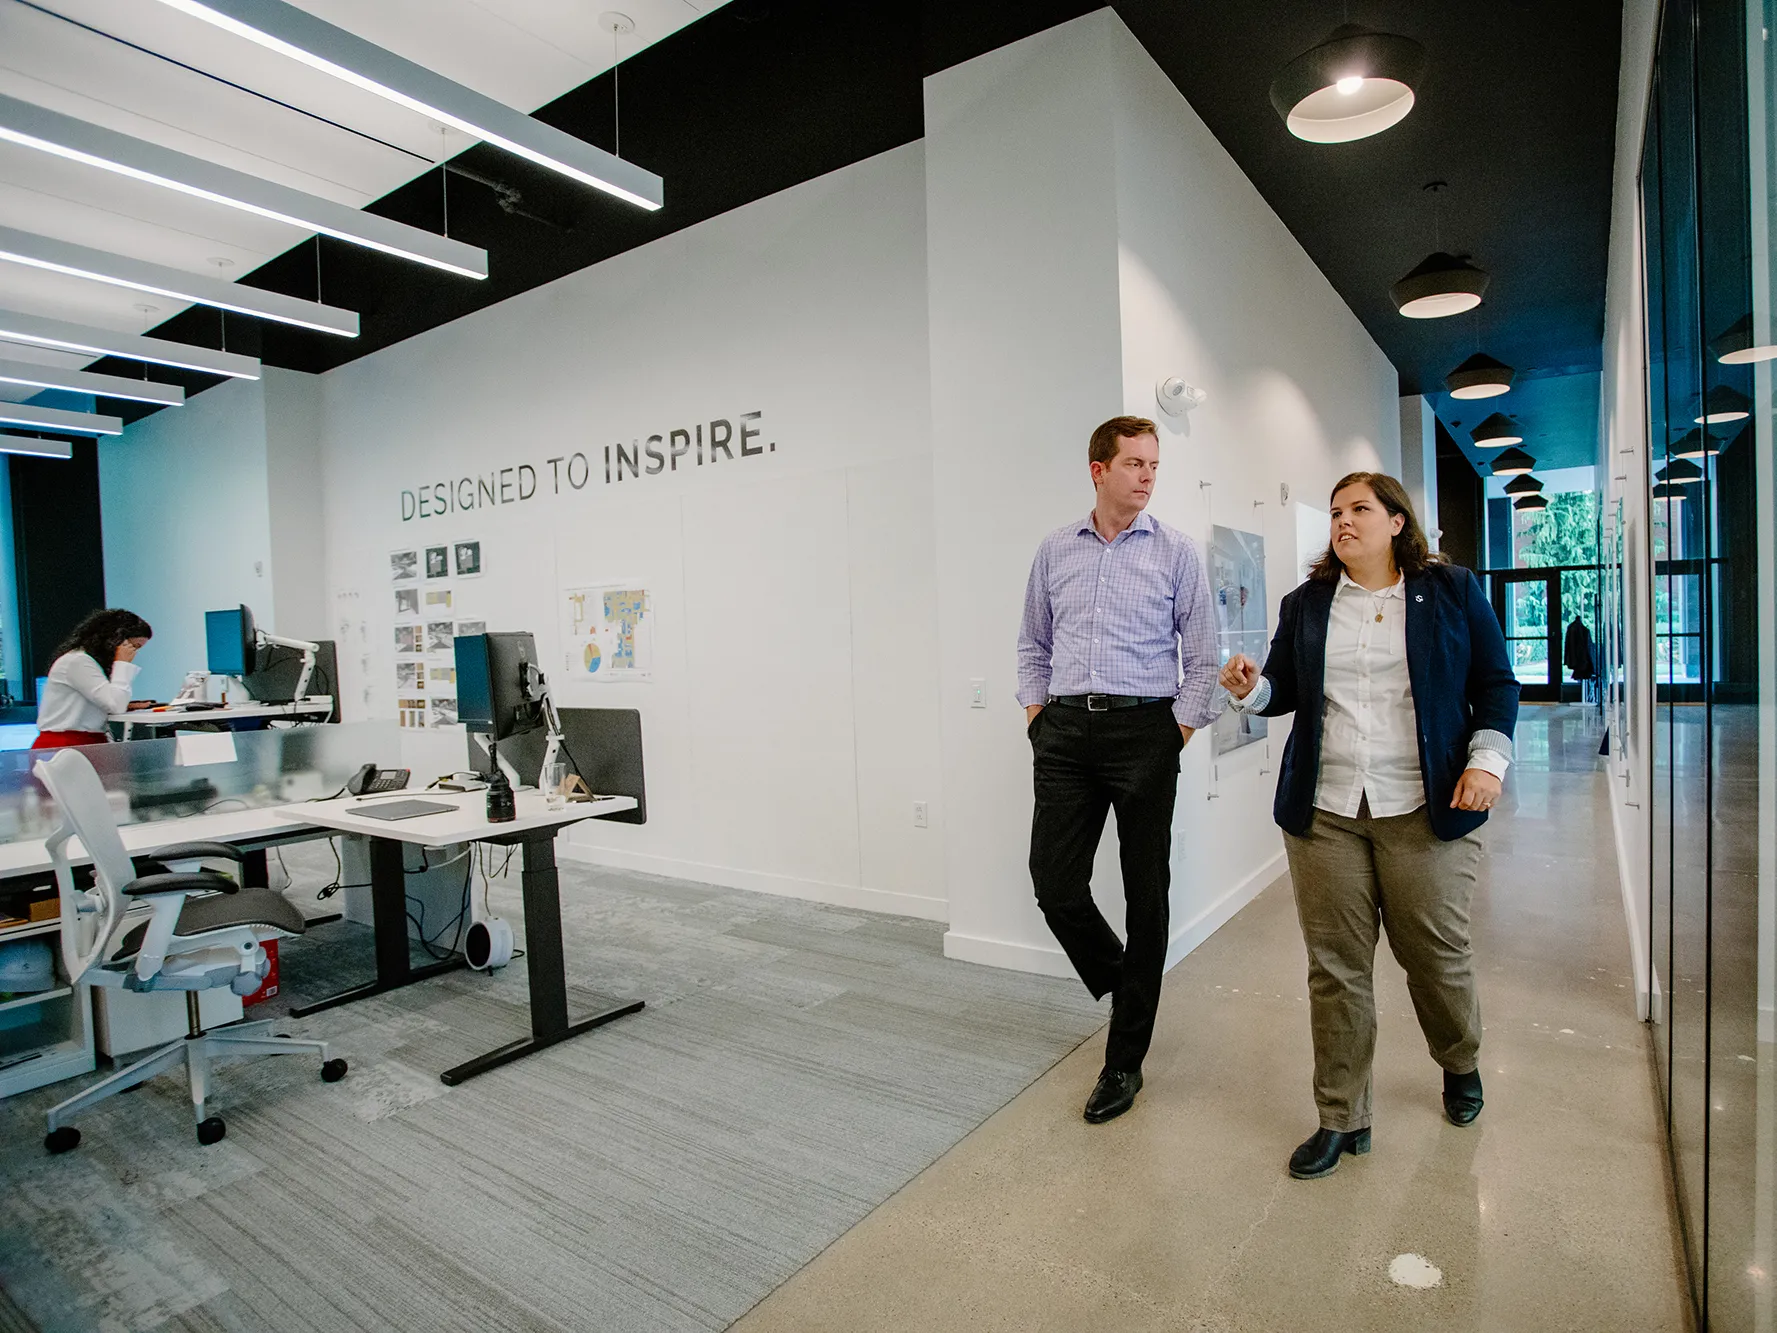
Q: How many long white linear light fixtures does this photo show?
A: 7